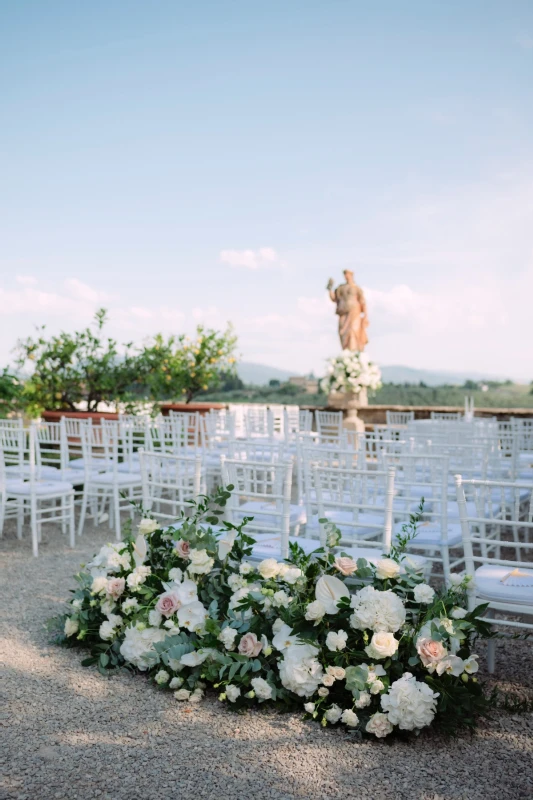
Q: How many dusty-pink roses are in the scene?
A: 6